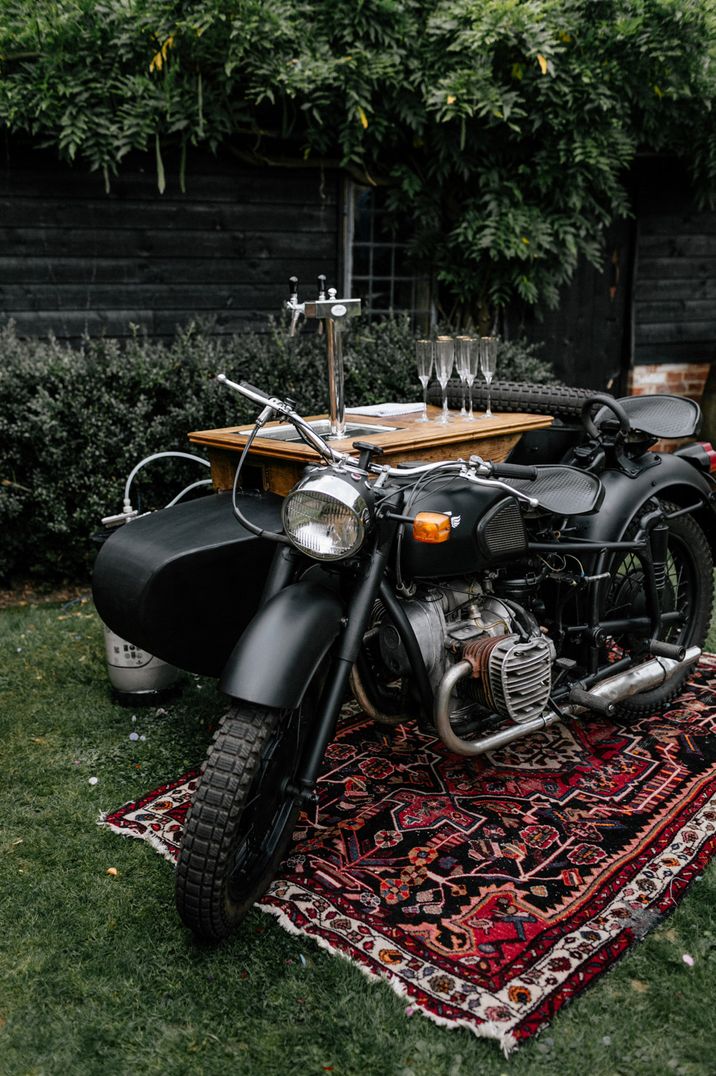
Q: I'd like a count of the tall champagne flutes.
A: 6